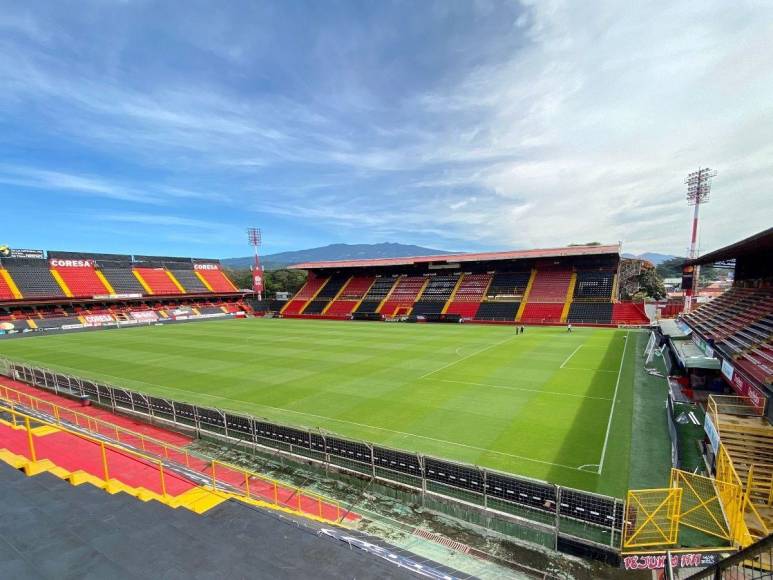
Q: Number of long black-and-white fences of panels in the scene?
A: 1